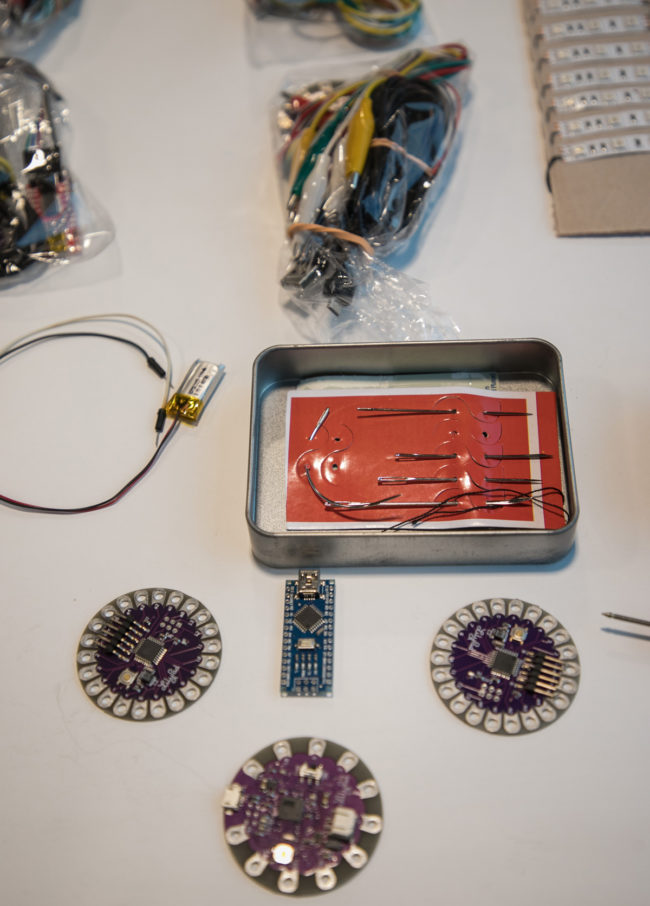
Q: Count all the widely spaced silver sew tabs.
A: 11